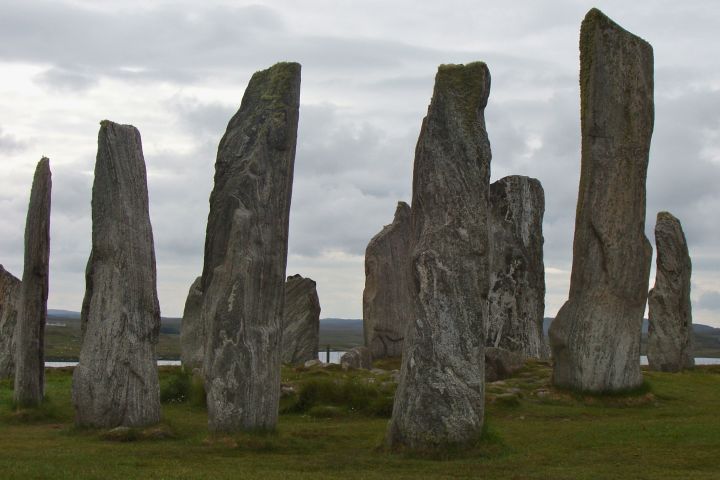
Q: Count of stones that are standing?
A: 11